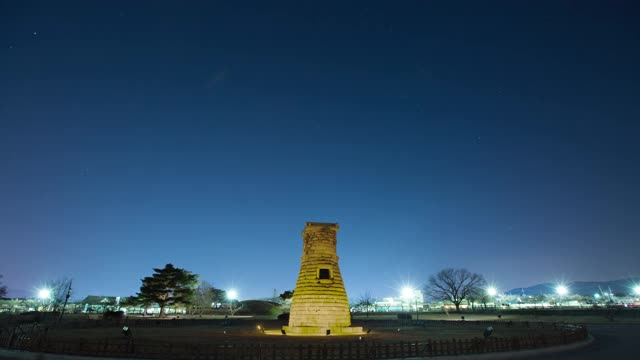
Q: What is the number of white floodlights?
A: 6